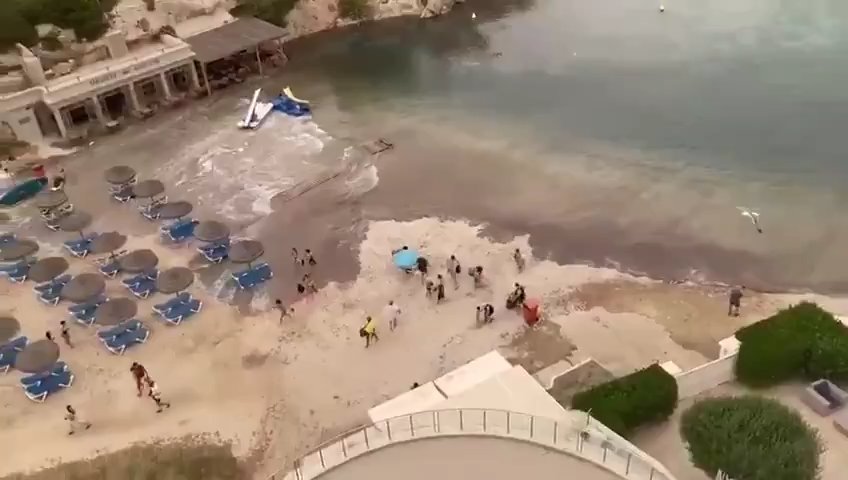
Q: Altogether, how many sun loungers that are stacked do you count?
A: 0